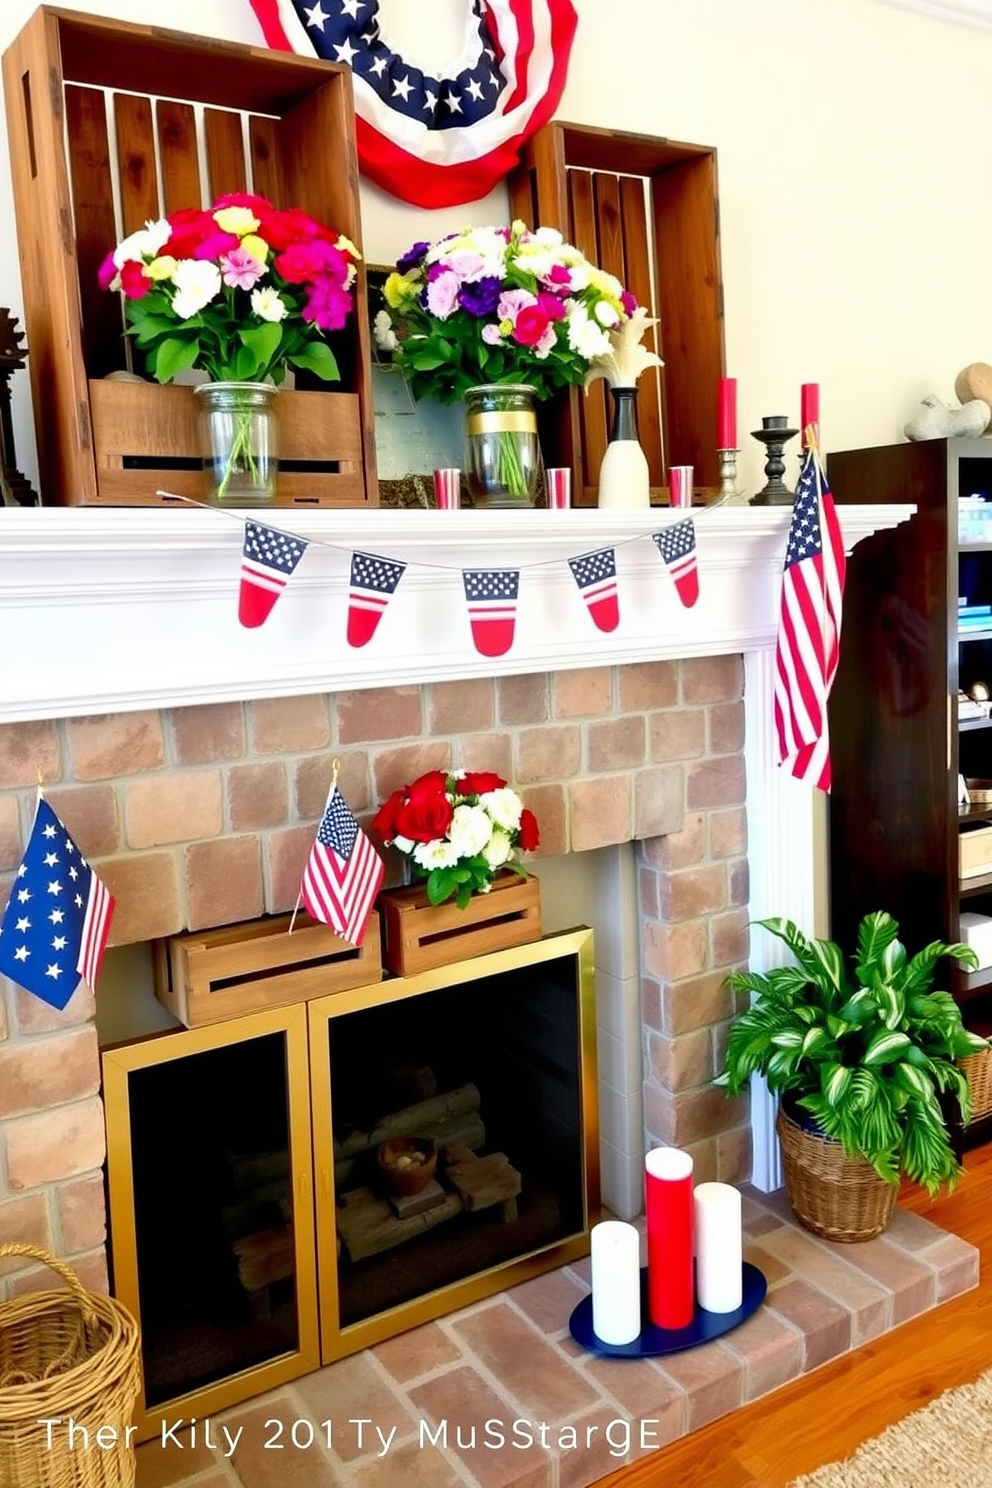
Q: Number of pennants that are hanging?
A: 5